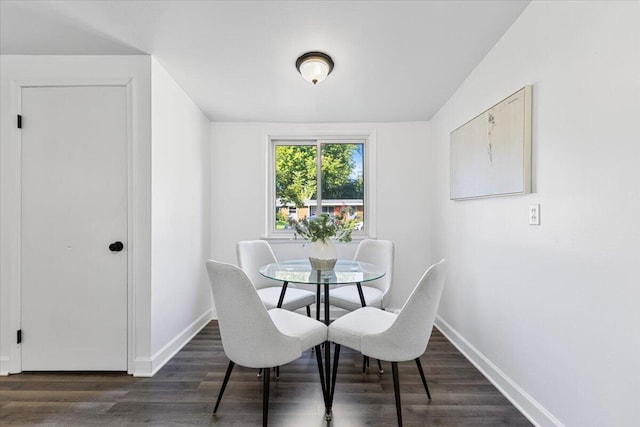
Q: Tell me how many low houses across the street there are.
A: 1